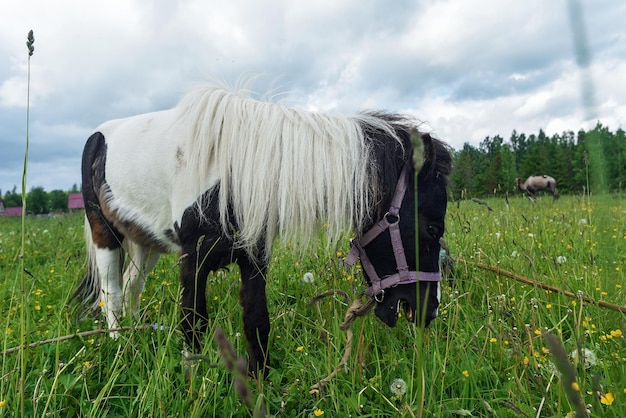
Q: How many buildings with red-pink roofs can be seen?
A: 2